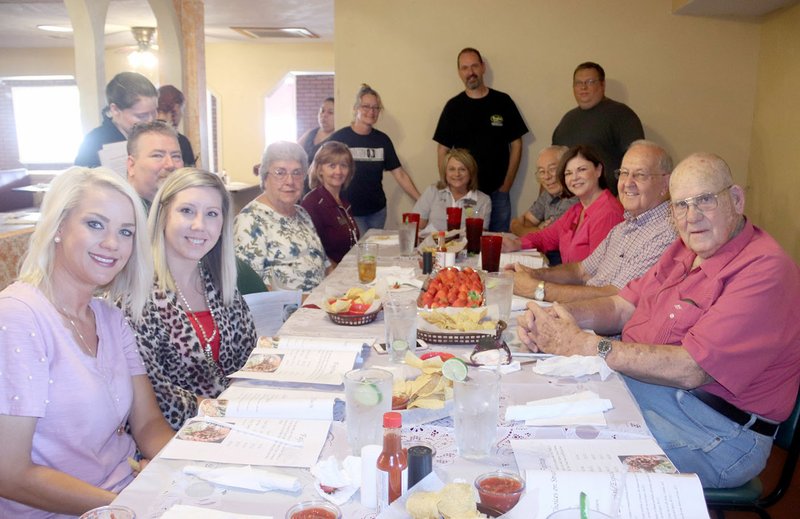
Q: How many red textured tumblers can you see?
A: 4